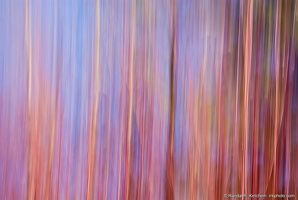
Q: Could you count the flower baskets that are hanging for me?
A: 0